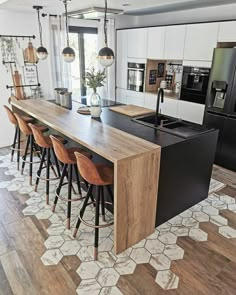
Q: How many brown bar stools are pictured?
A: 5